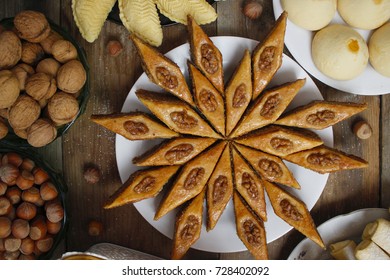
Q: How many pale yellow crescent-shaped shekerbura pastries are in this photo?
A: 3